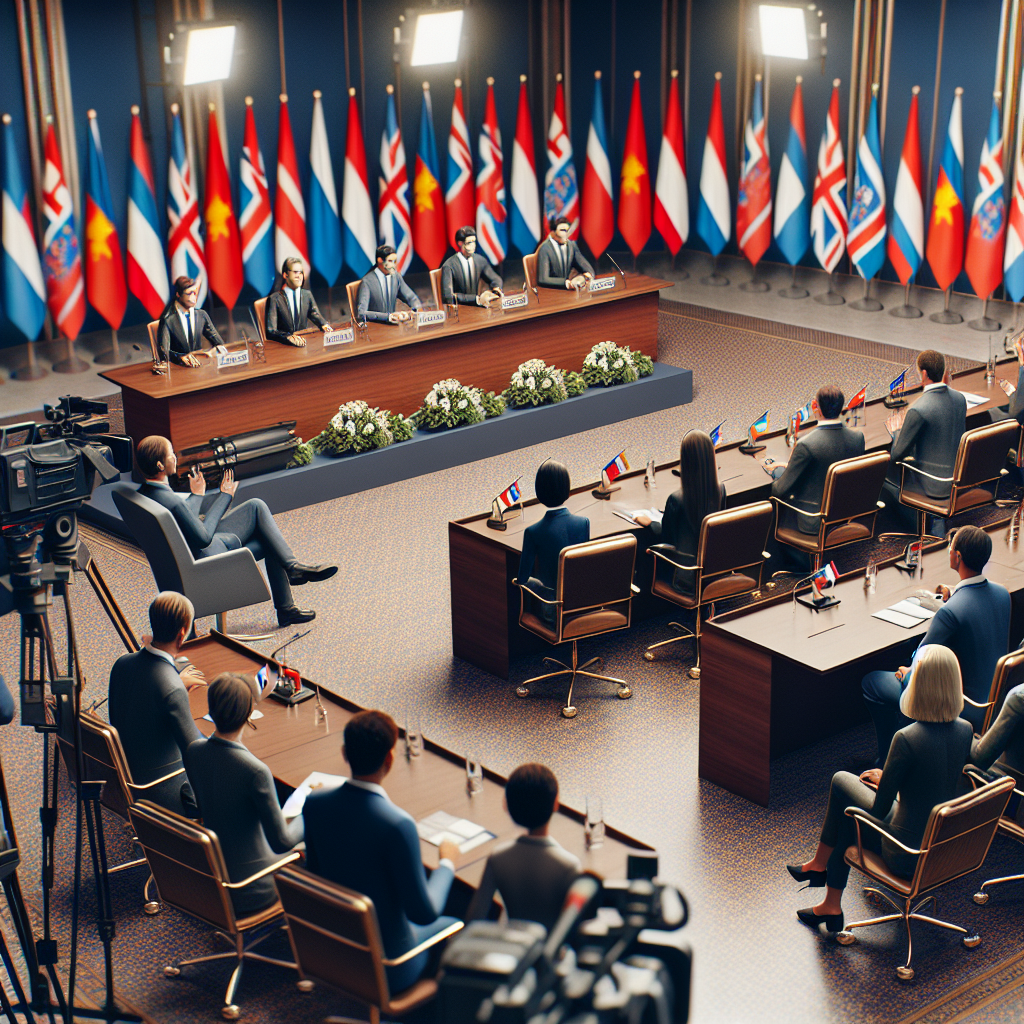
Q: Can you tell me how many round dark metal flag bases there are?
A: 12